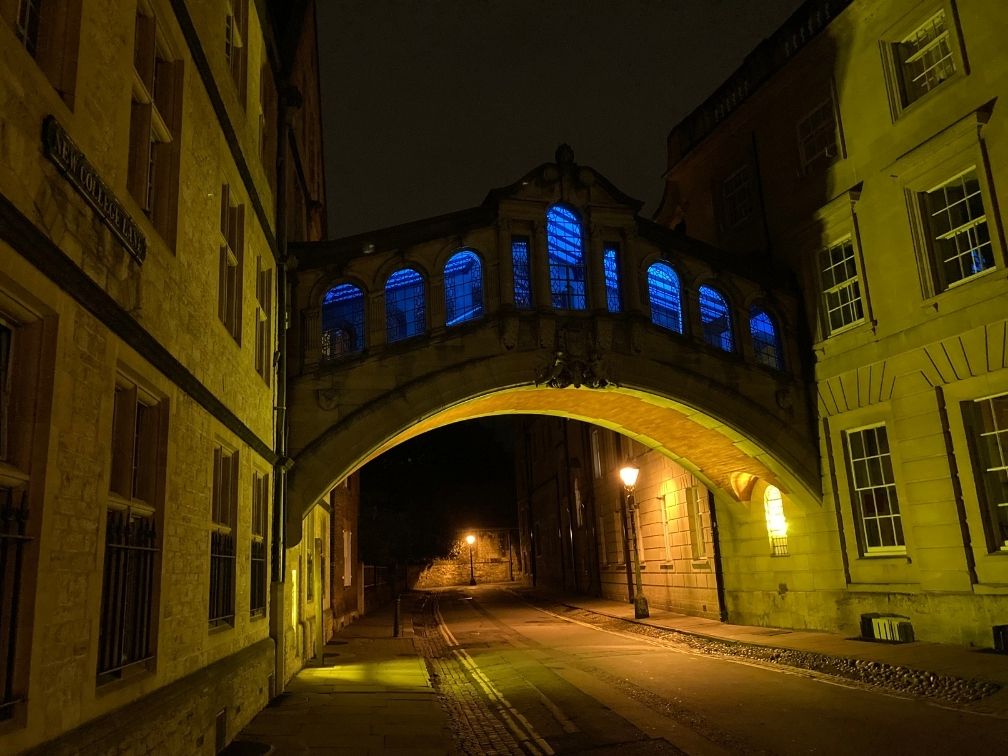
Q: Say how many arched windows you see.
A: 8